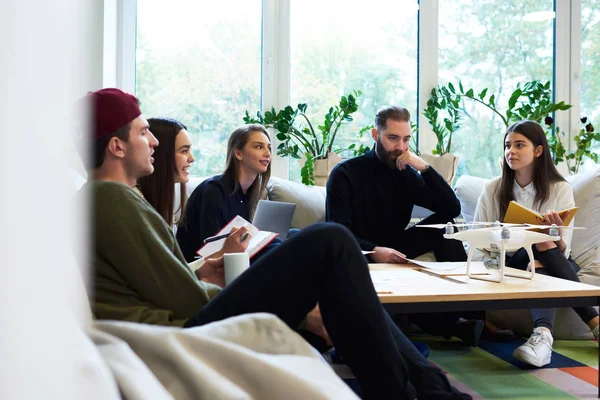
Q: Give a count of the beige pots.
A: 2